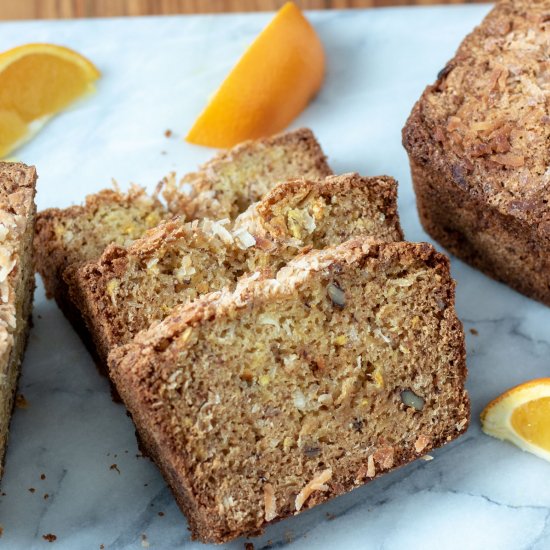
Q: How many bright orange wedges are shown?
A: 3